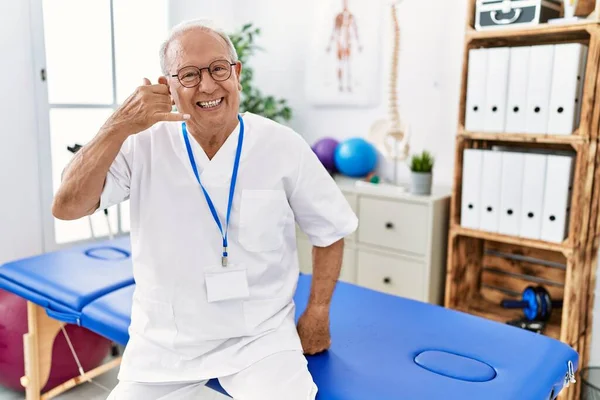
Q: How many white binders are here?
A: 10